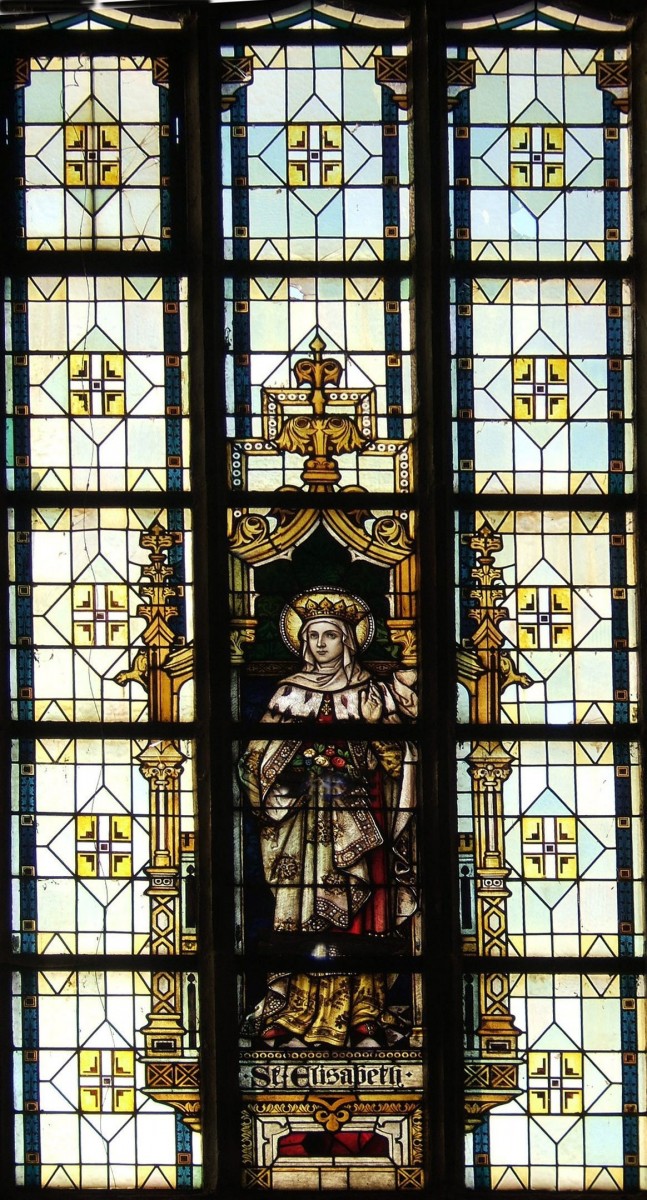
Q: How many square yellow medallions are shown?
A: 11